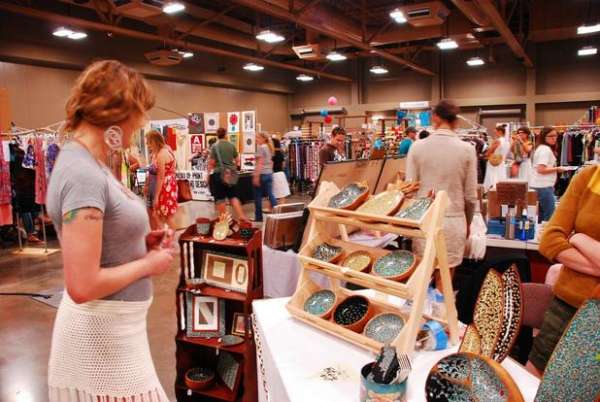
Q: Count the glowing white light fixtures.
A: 13